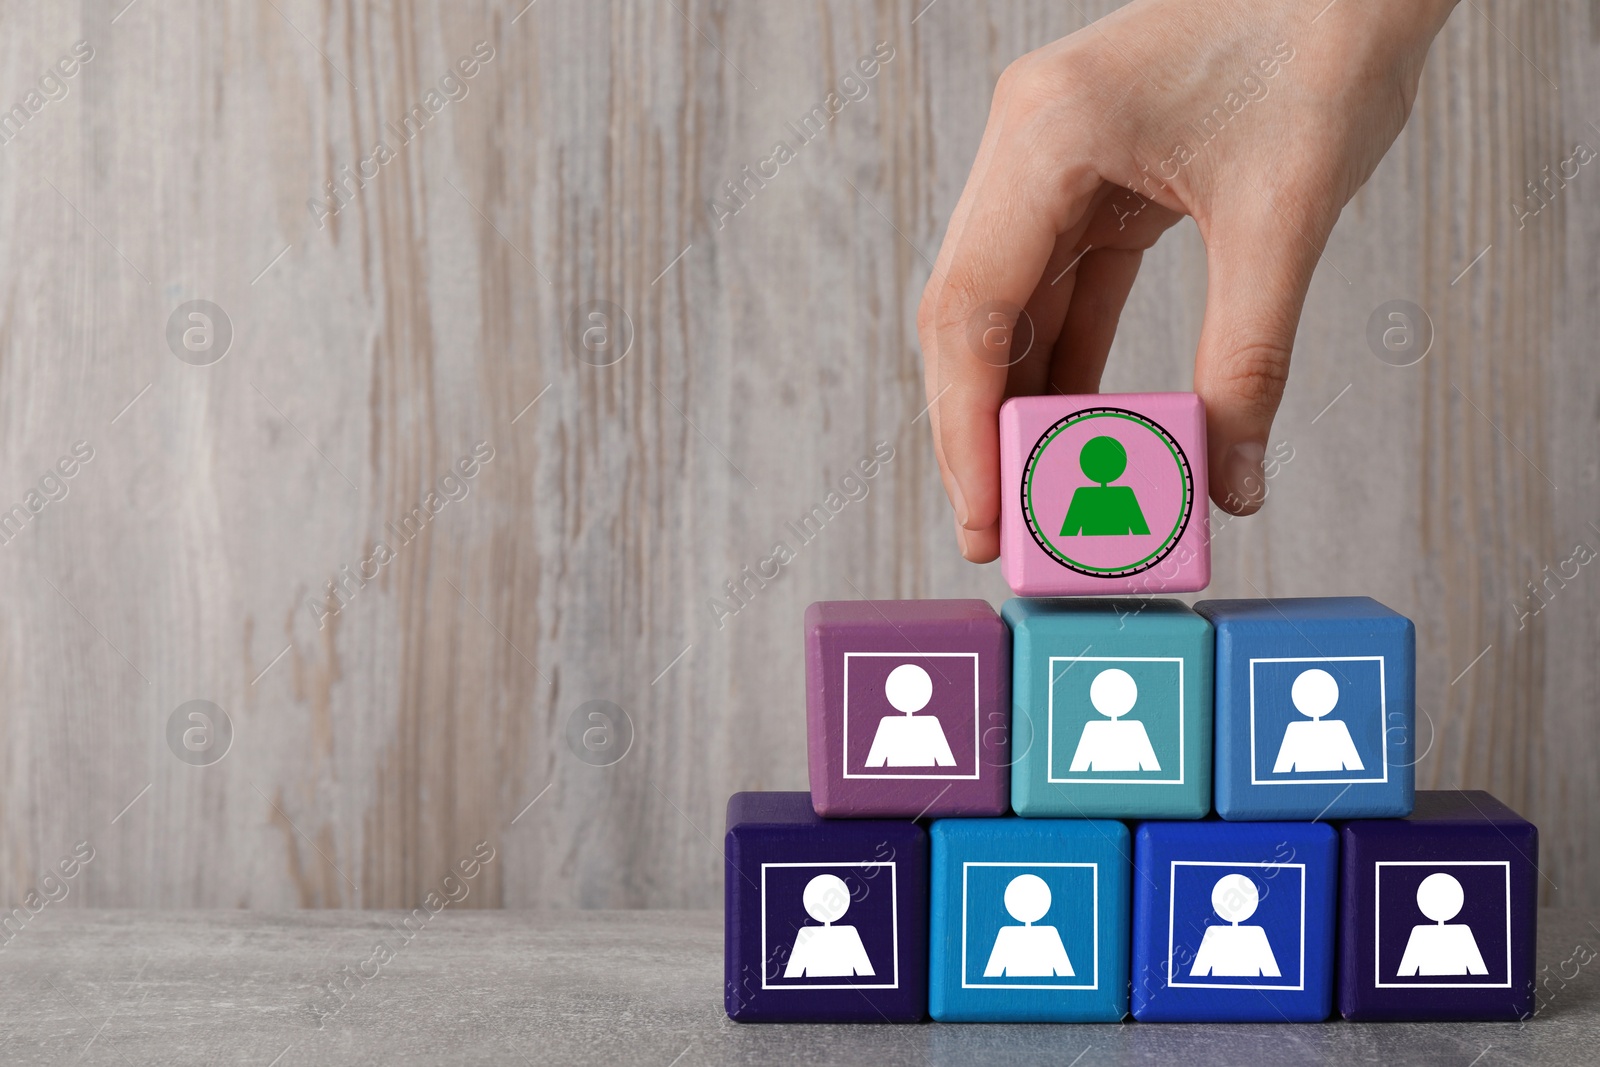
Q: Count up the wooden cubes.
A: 8